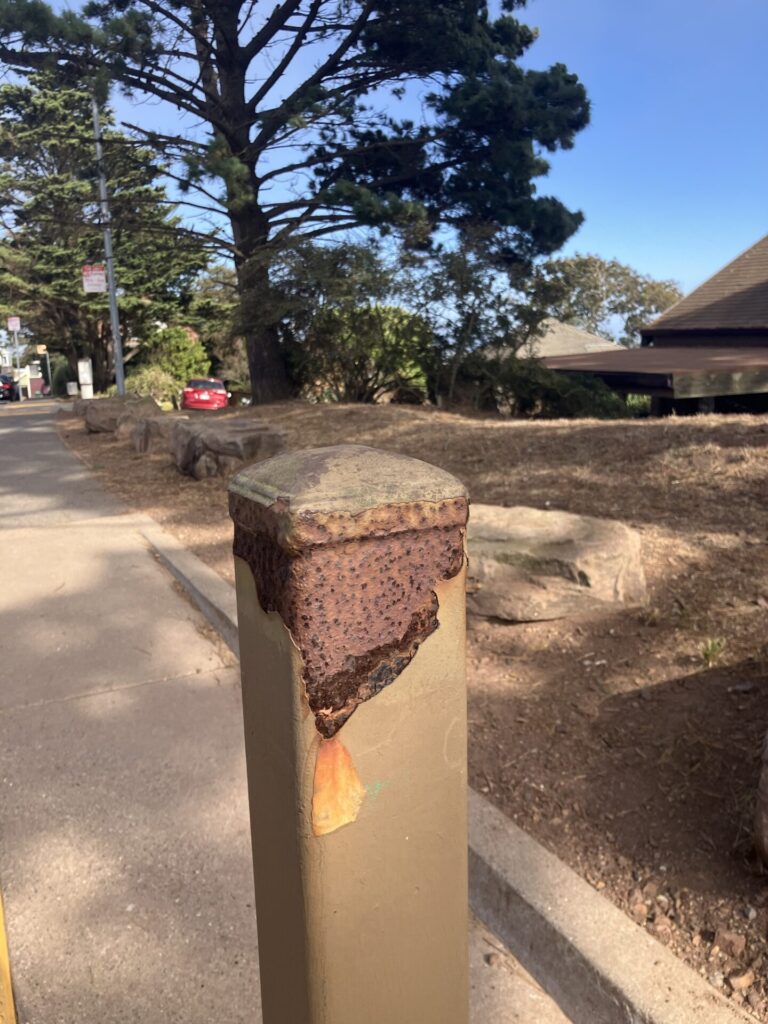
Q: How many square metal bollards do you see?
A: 1